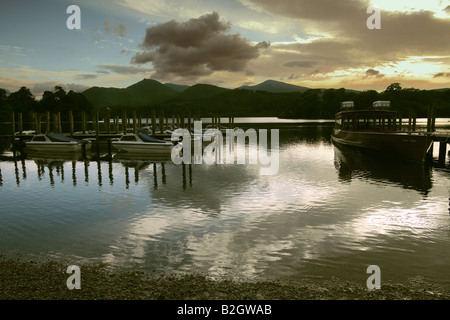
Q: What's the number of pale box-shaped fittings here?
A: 2